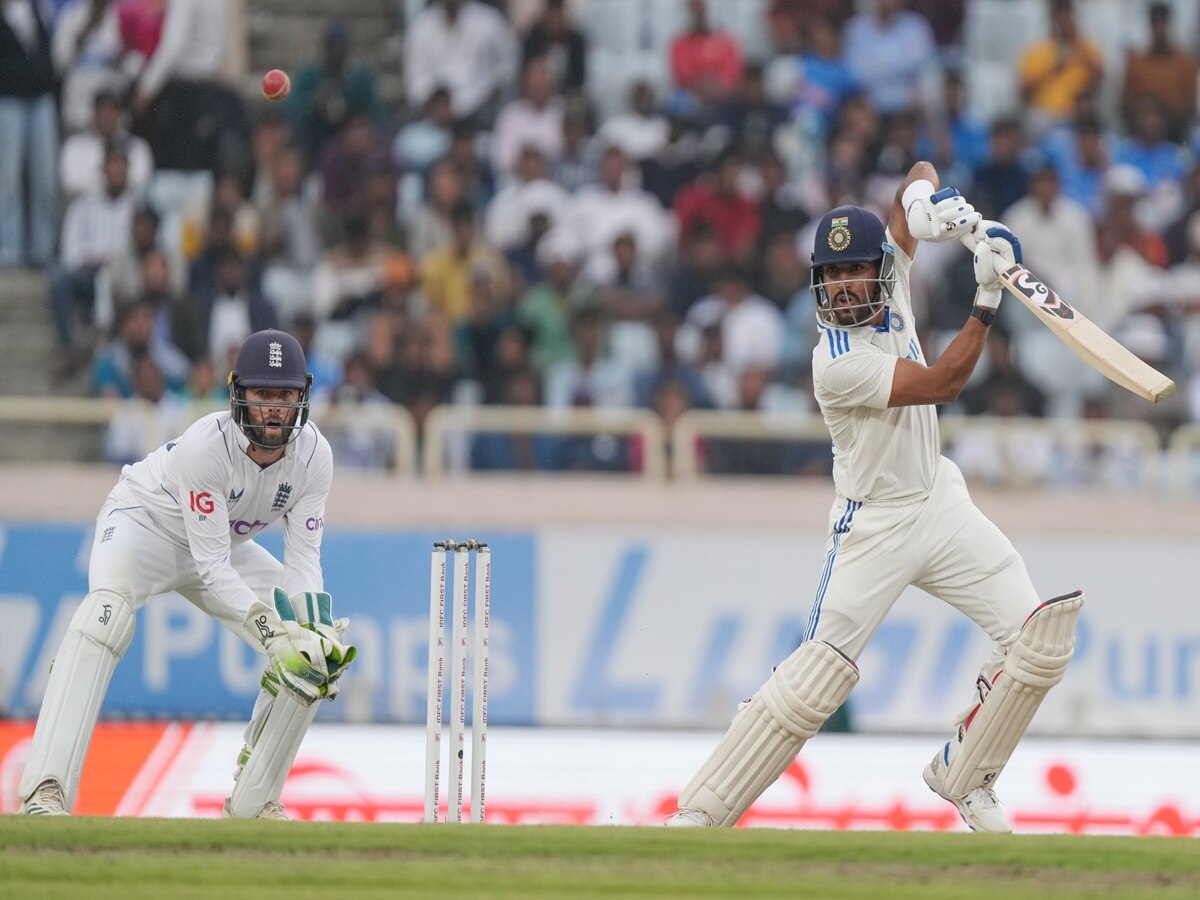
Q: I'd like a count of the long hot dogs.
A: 0